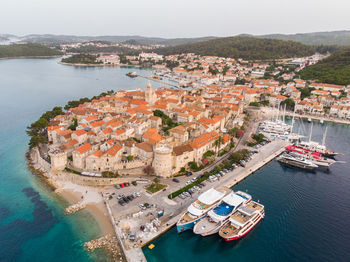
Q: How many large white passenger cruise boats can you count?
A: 3